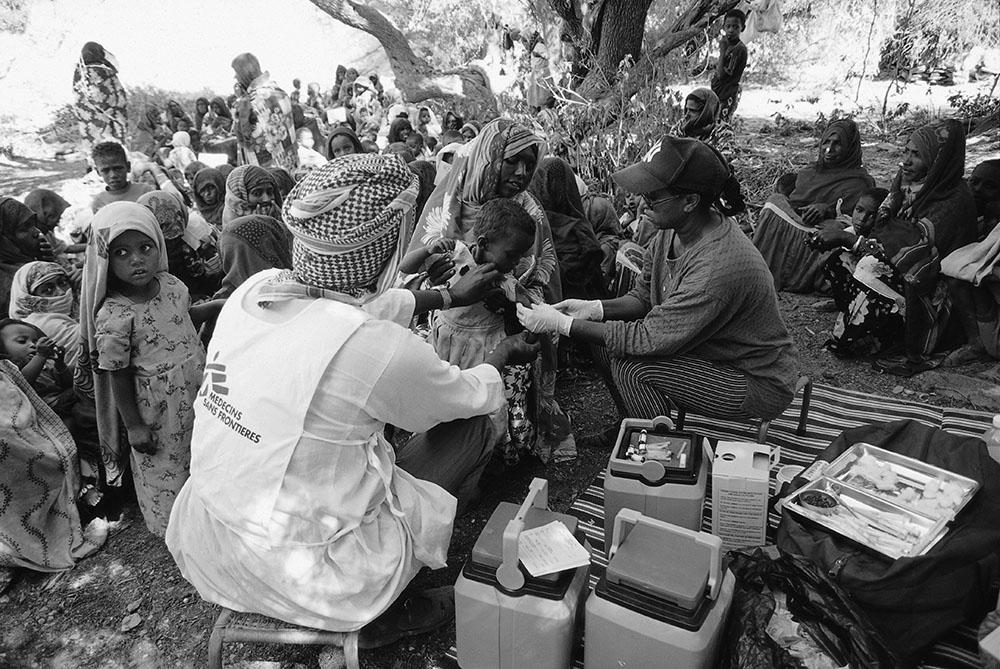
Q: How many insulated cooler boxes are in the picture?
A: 3